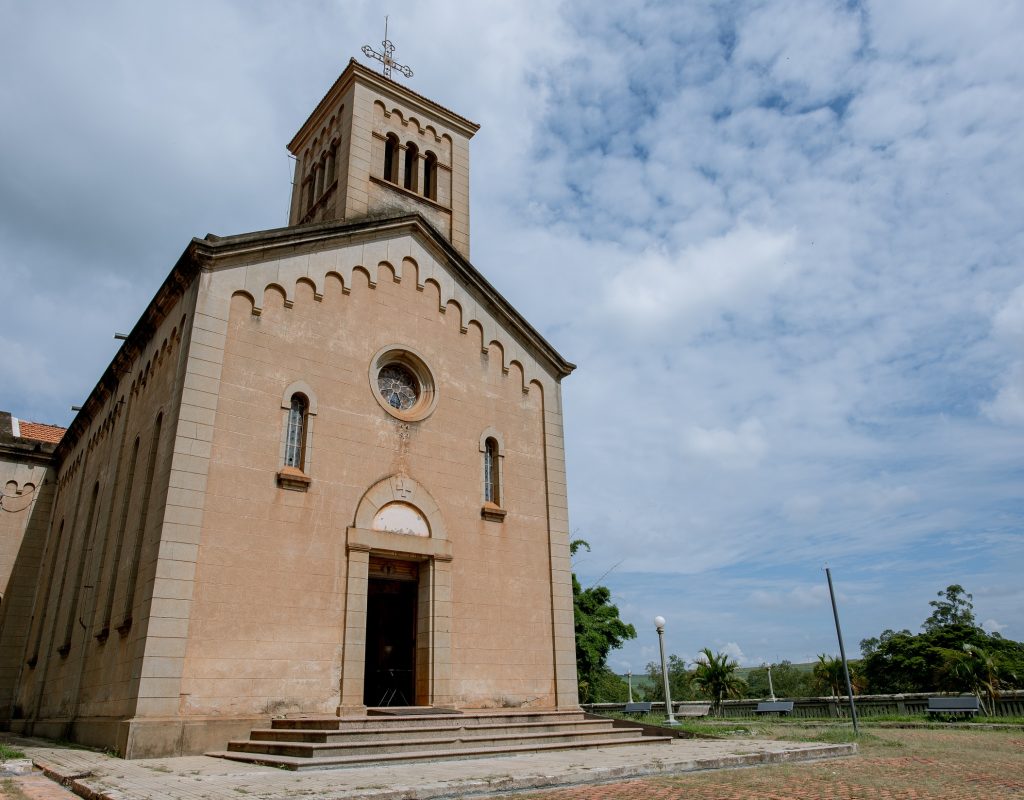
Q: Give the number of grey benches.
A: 3